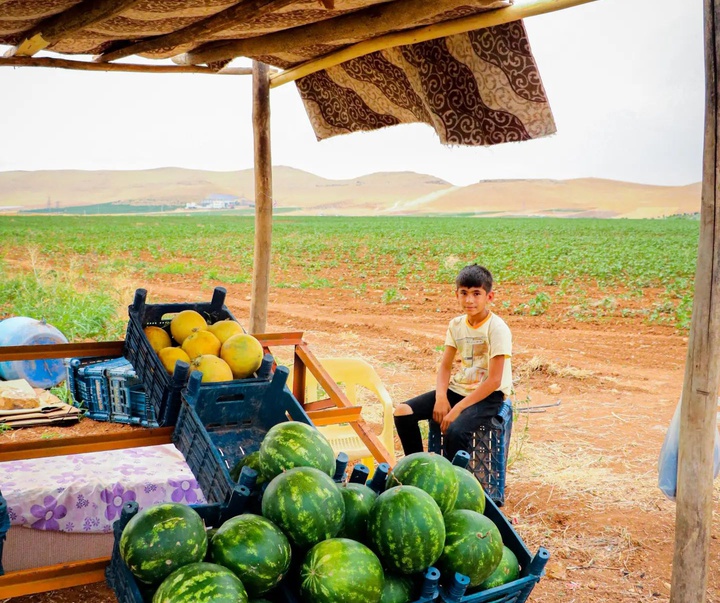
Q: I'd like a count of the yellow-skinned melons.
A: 7